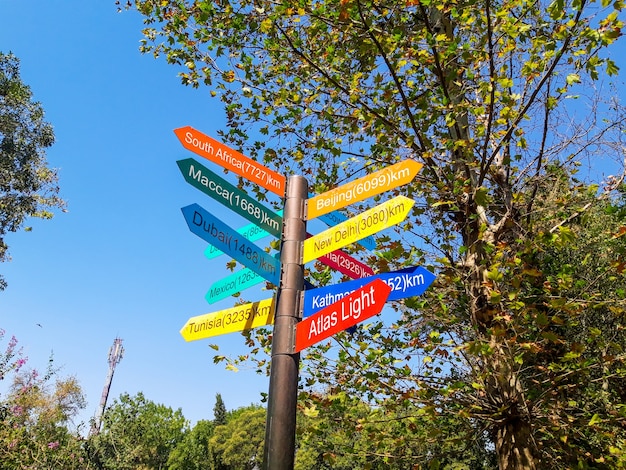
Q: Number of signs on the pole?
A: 12